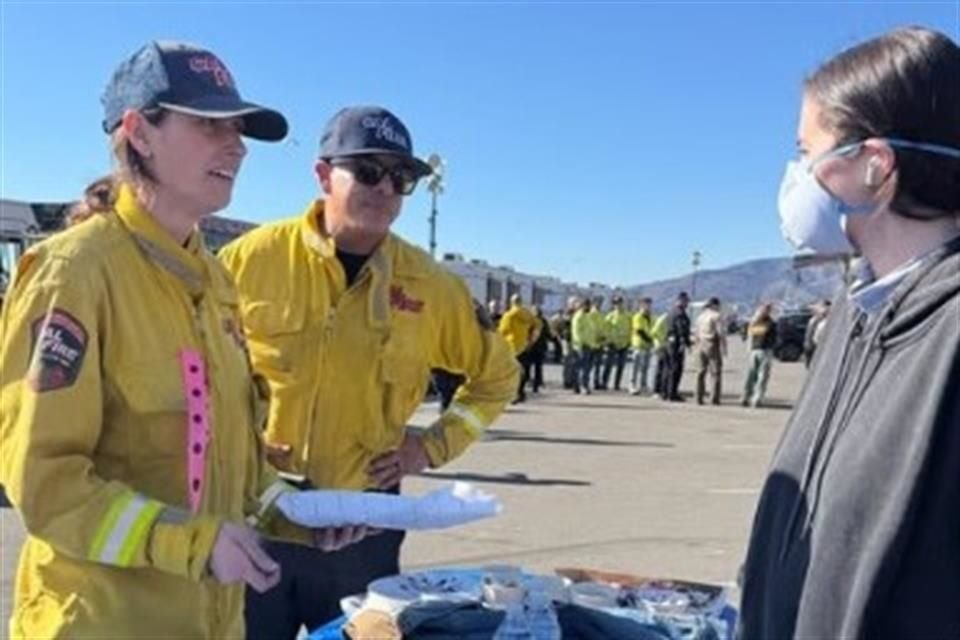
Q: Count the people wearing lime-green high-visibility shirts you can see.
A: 5